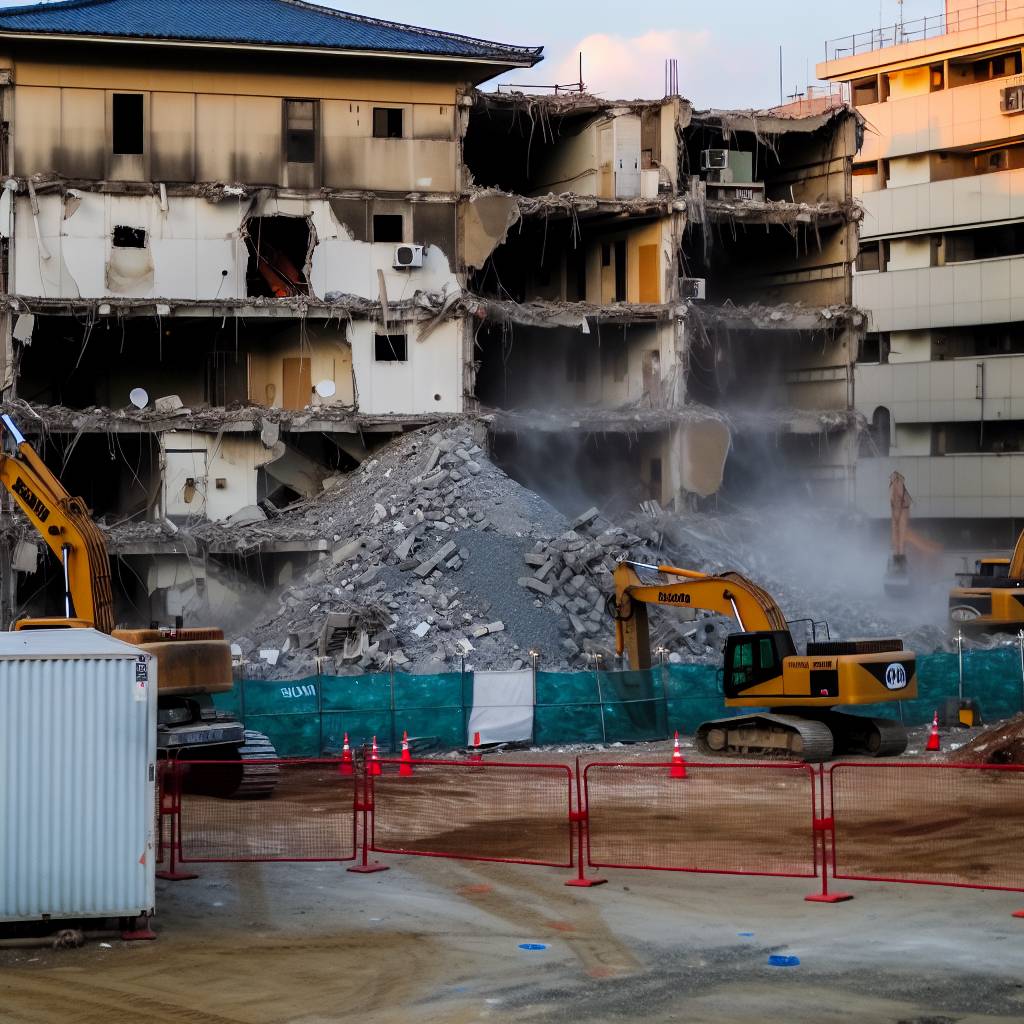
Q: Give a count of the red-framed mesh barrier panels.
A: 4